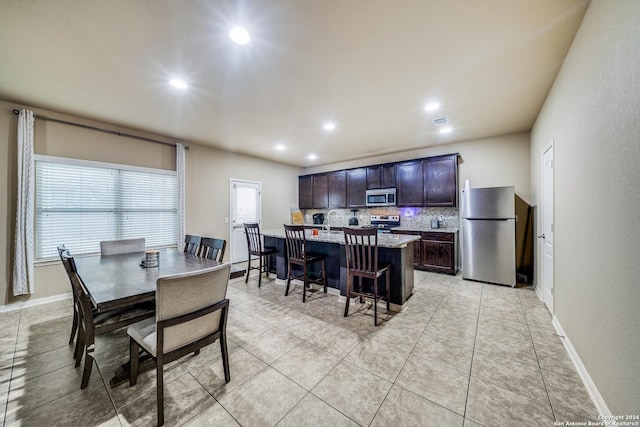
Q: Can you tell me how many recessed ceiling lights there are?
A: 7